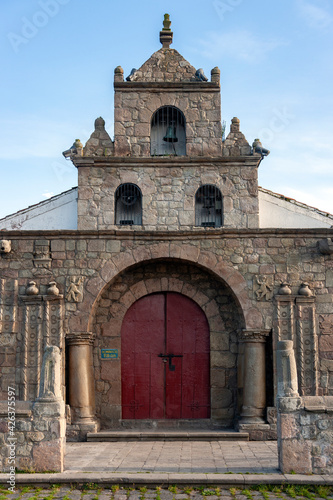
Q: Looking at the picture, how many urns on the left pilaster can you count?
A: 2